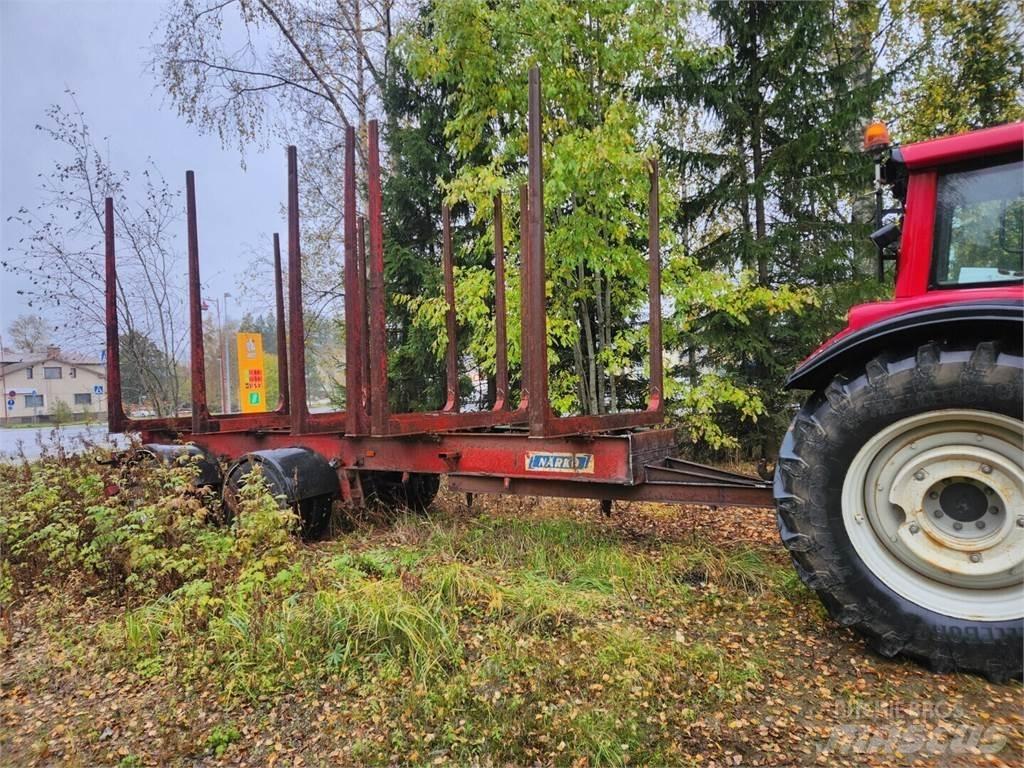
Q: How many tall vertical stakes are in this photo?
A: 12